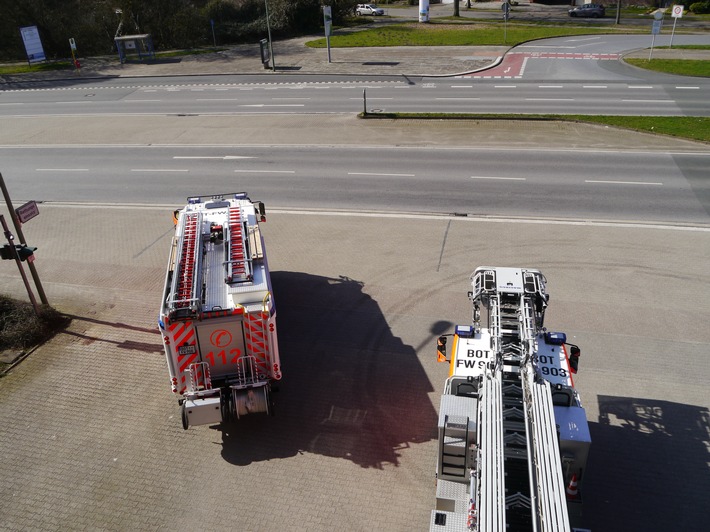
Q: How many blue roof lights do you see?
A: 4